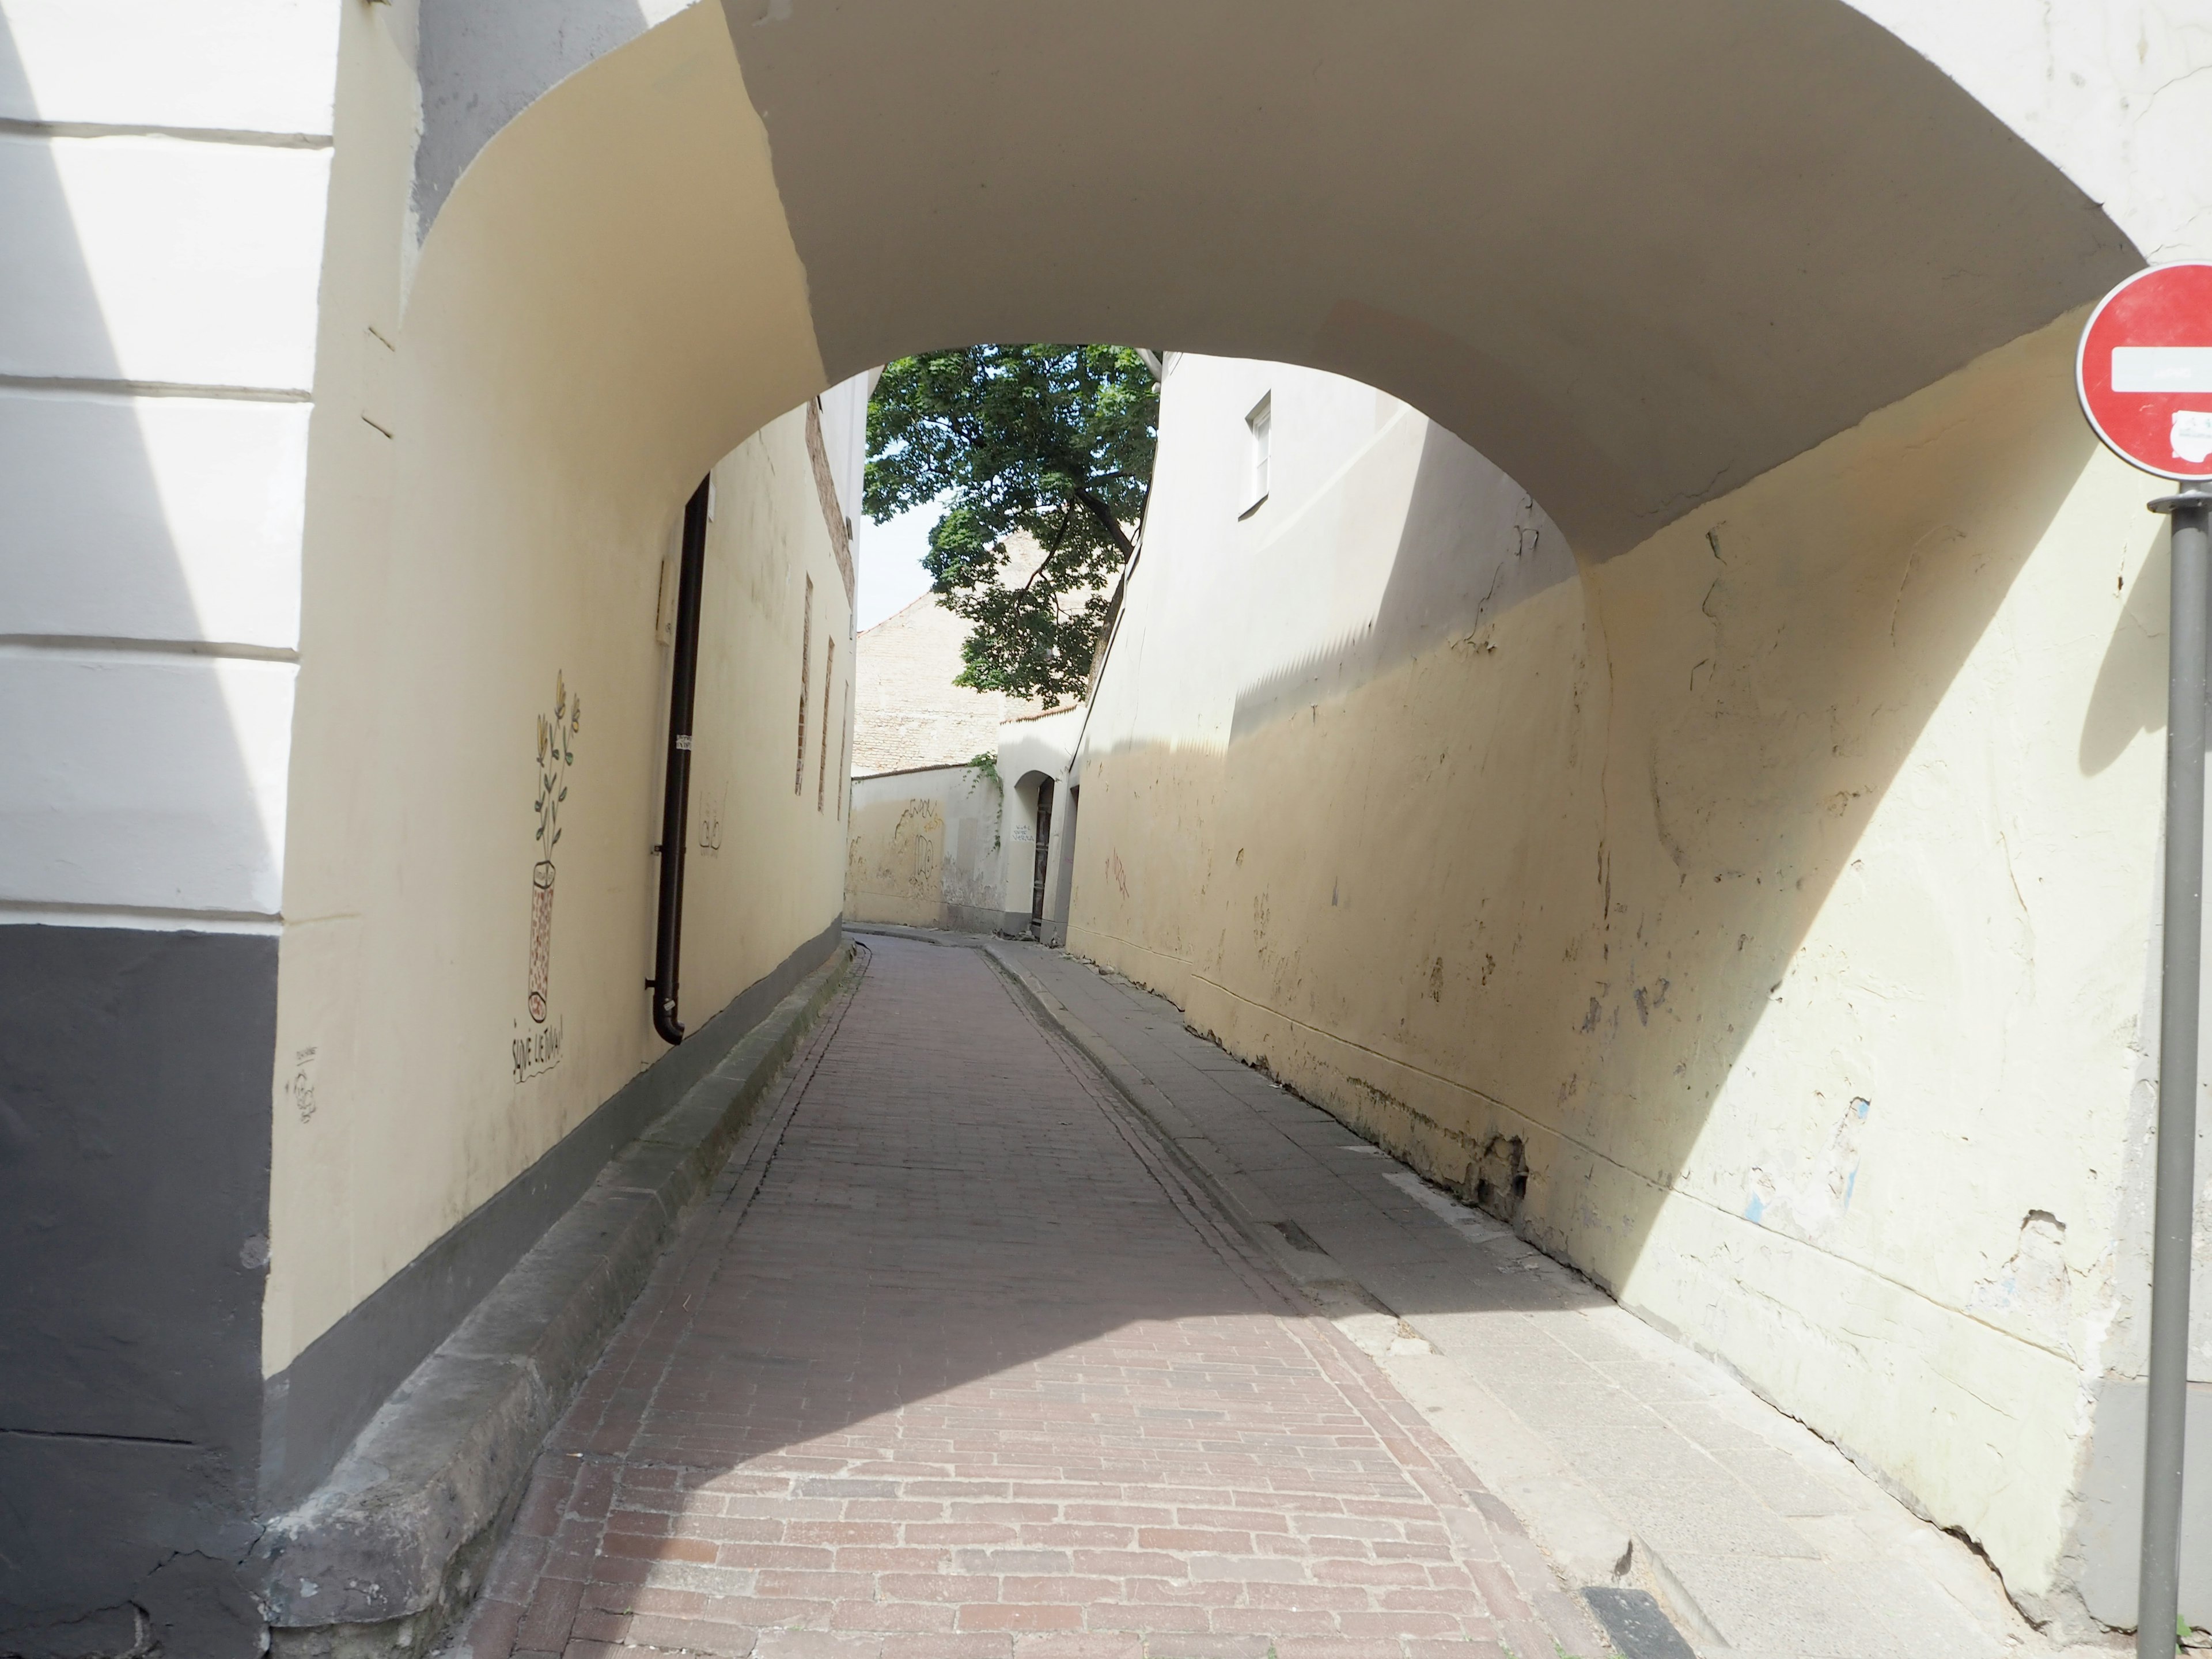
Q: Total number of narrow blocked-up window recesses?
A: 3